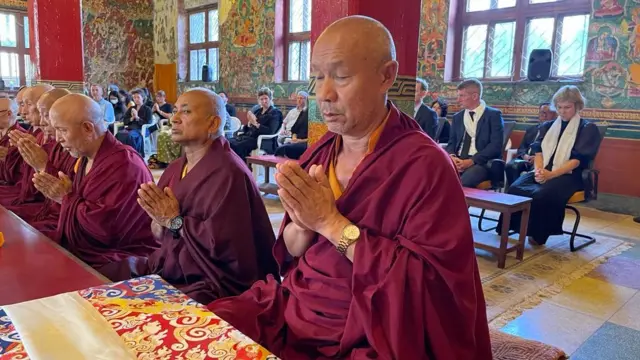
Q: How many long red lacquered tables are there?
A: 1